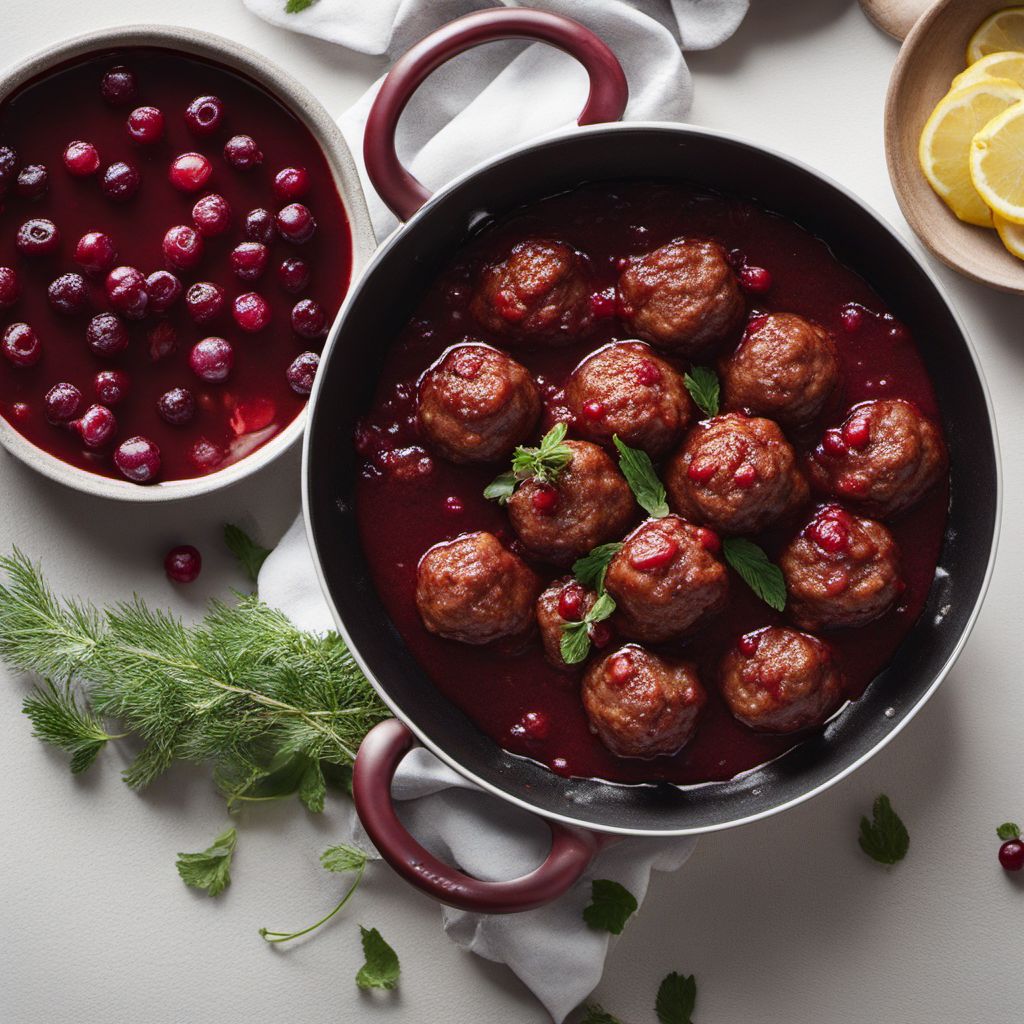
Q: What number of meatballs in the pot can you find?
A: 14